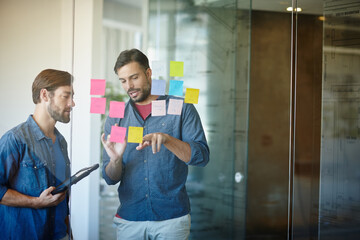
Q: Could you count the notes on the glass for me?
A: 11